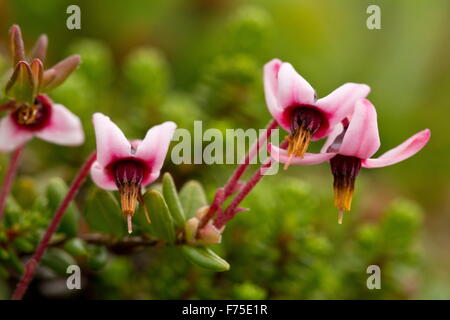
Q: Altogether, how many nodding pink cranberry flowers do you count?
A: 4